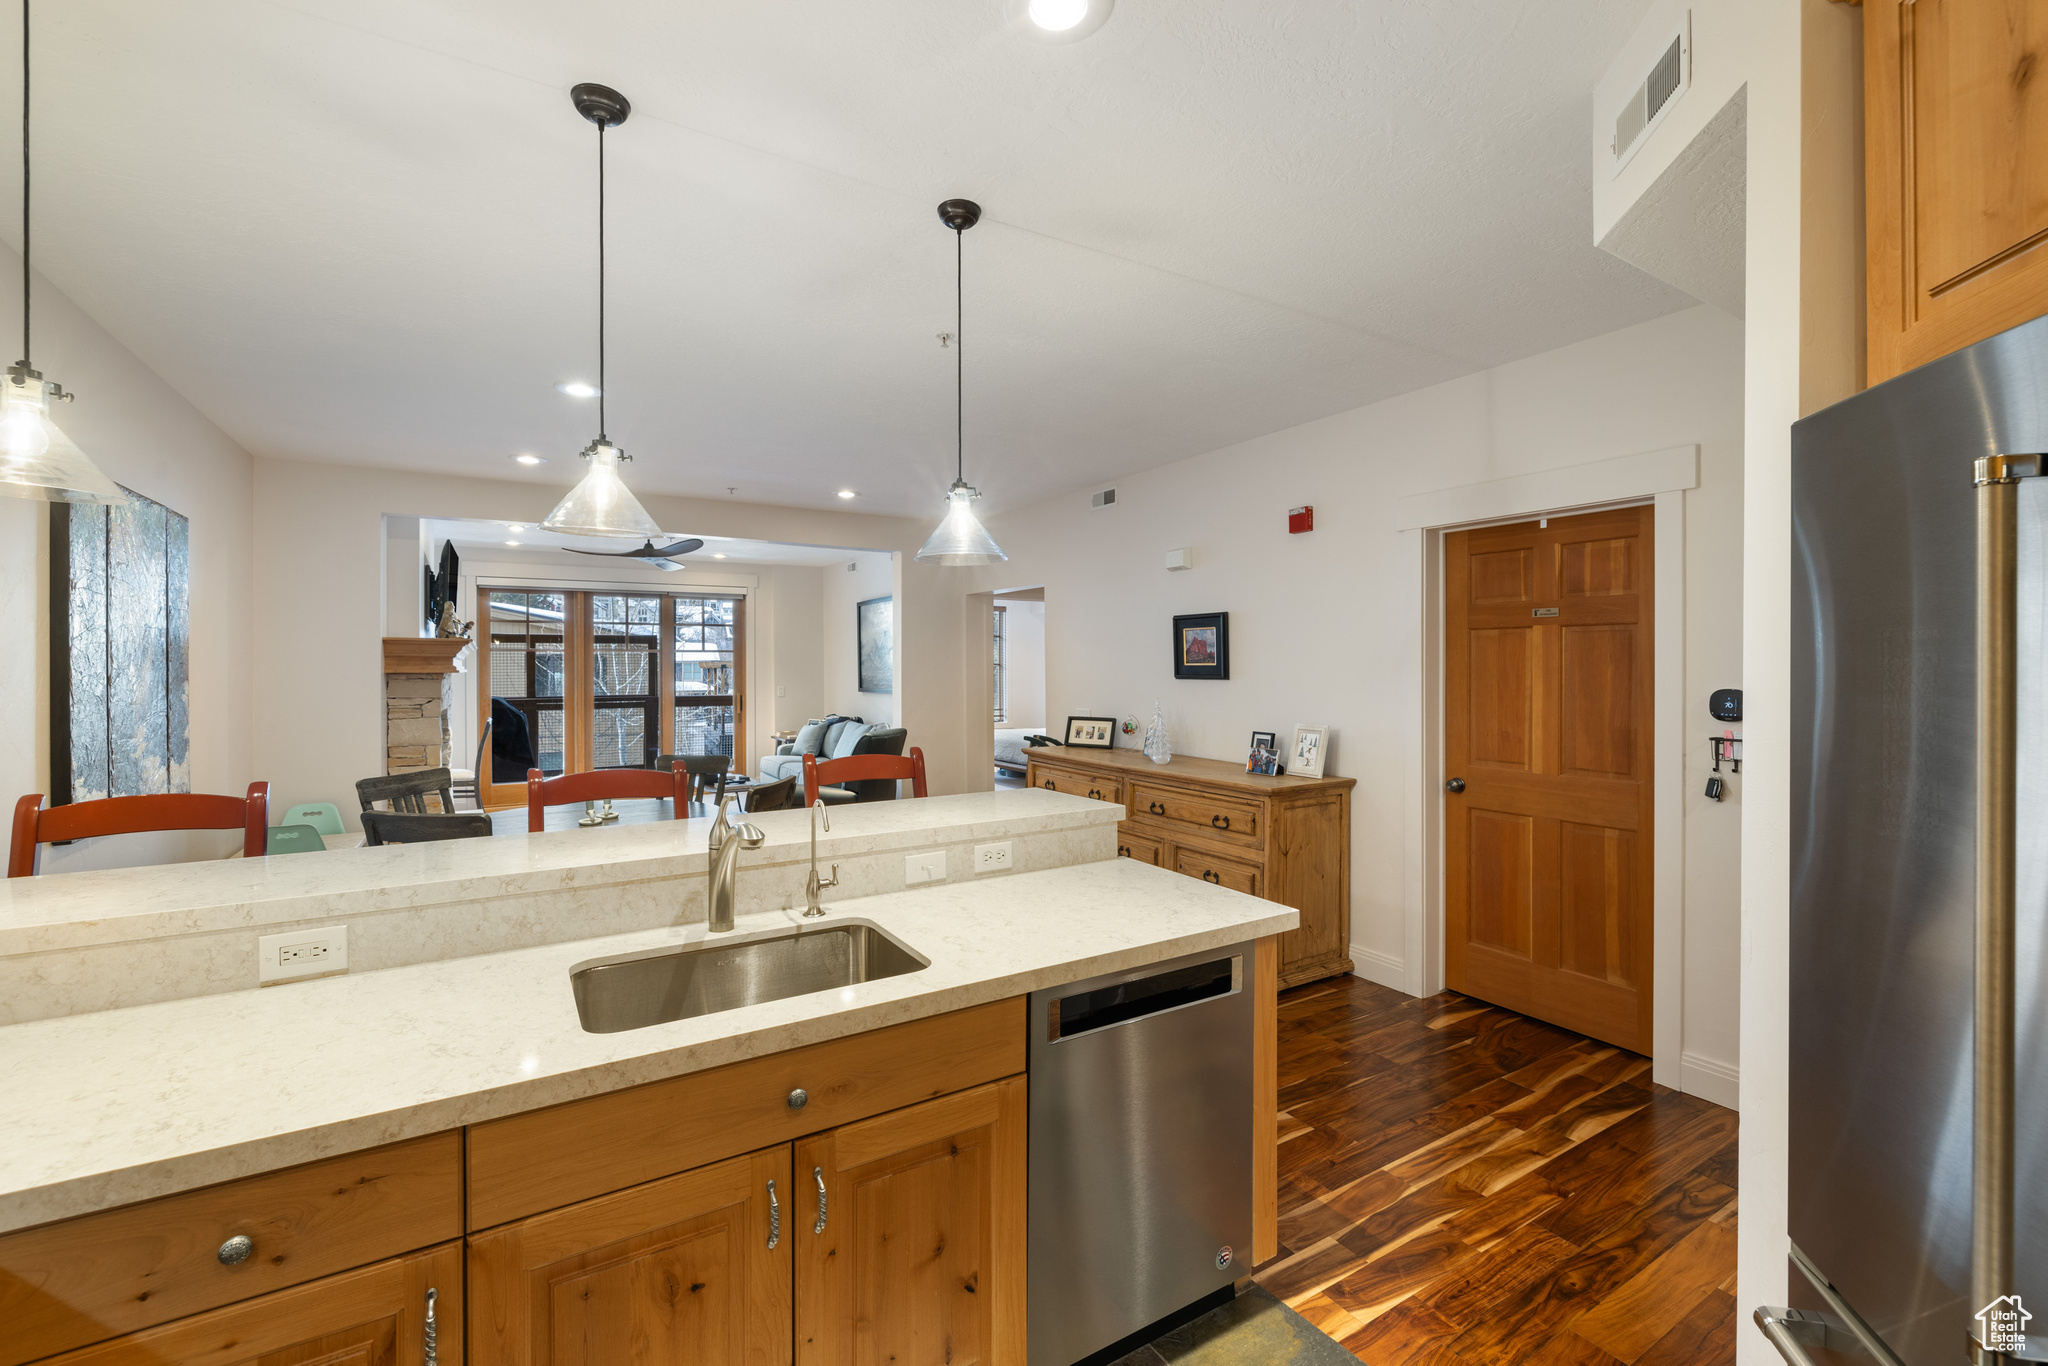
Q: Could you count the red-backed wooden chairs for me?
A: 3